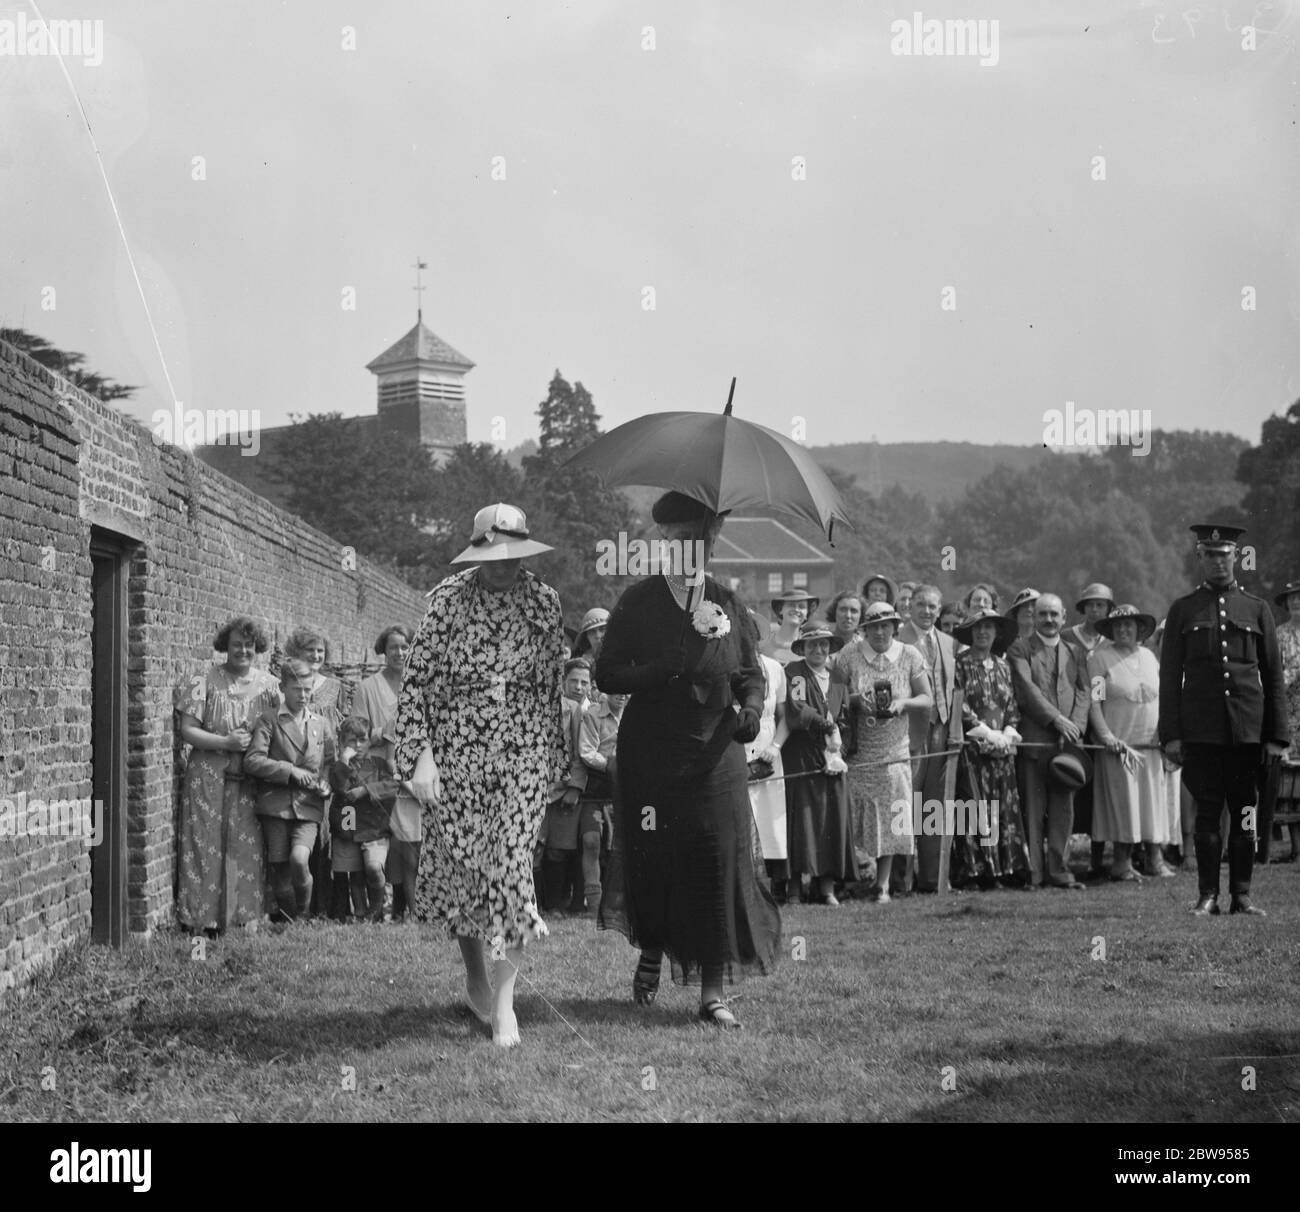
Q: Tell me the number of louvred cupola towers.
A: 1